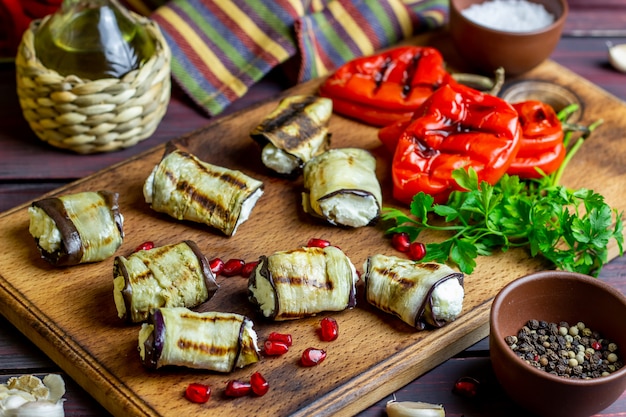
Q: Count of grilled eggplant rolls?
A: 8